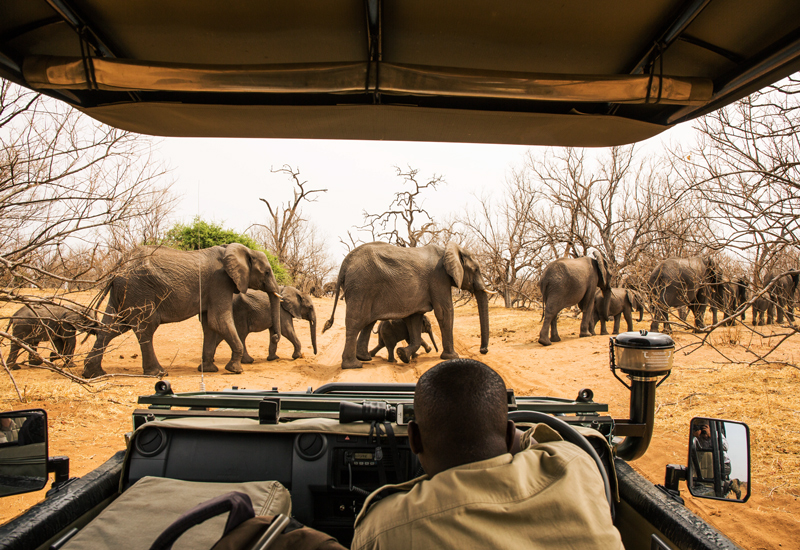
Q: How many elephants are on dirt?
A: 11